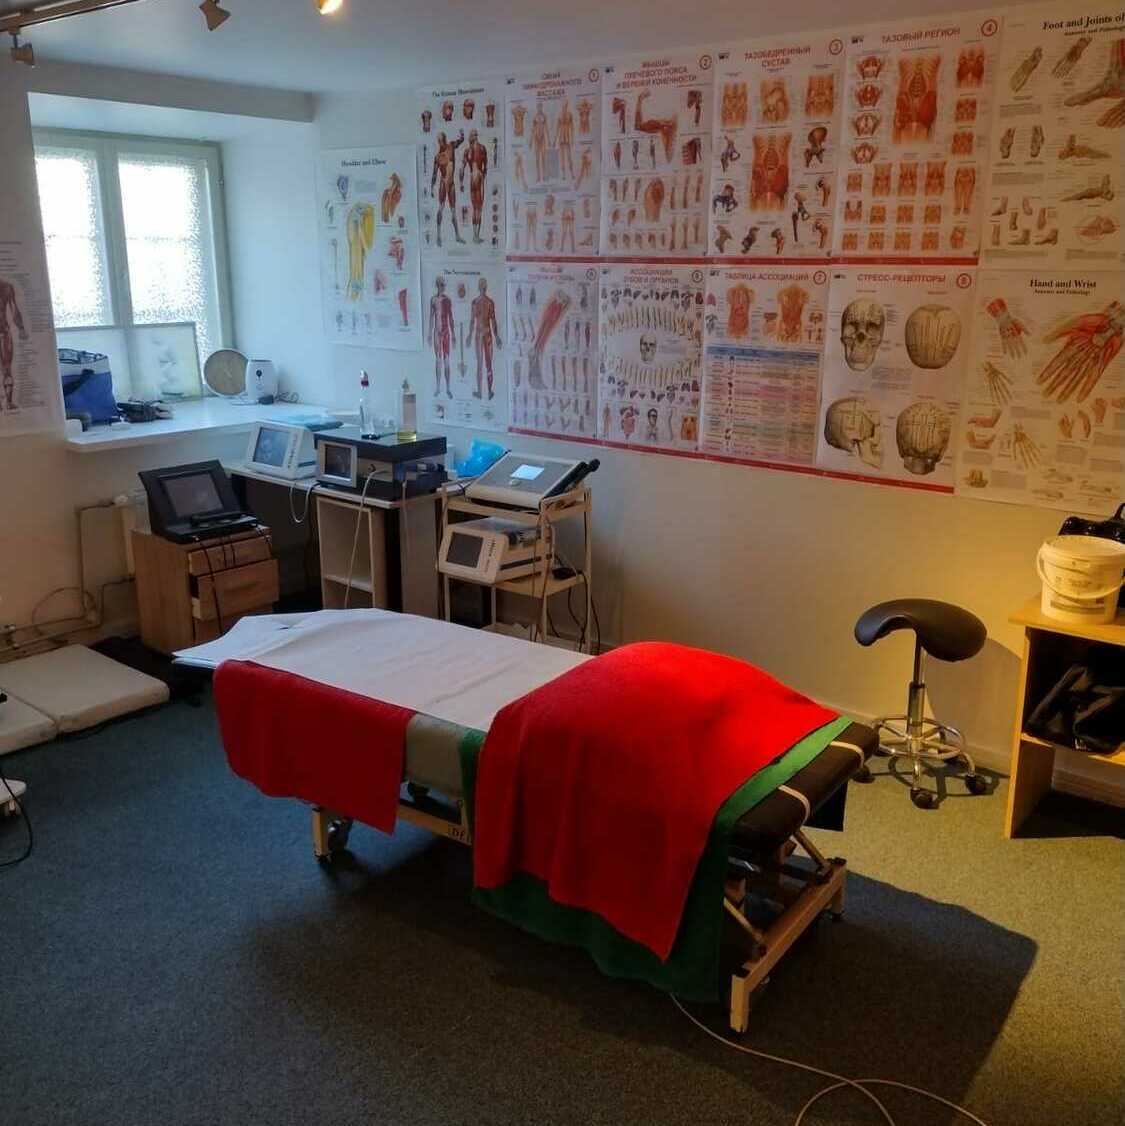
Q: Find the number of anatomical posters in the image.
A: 14